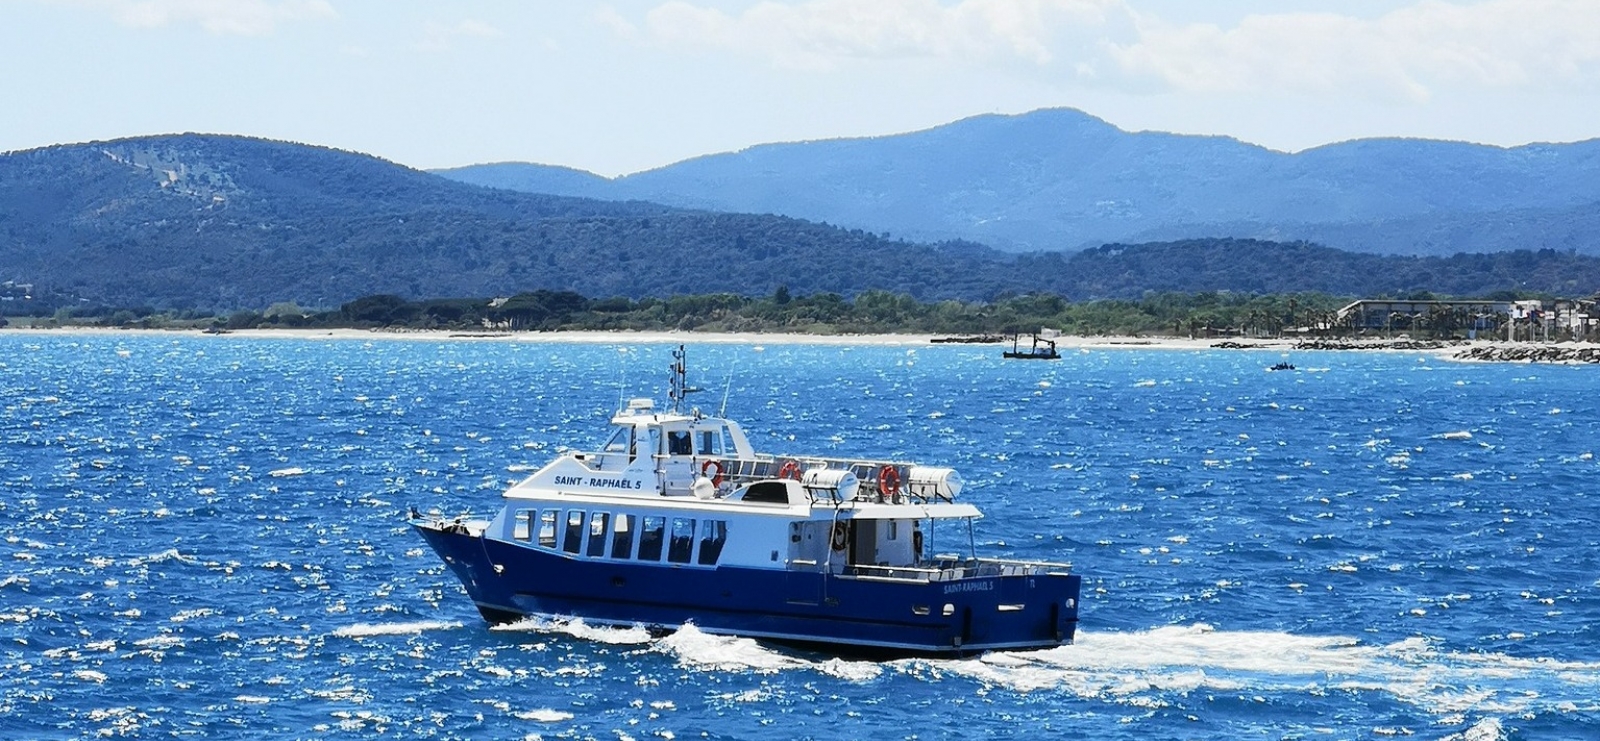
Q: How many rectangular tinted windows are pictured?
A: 8